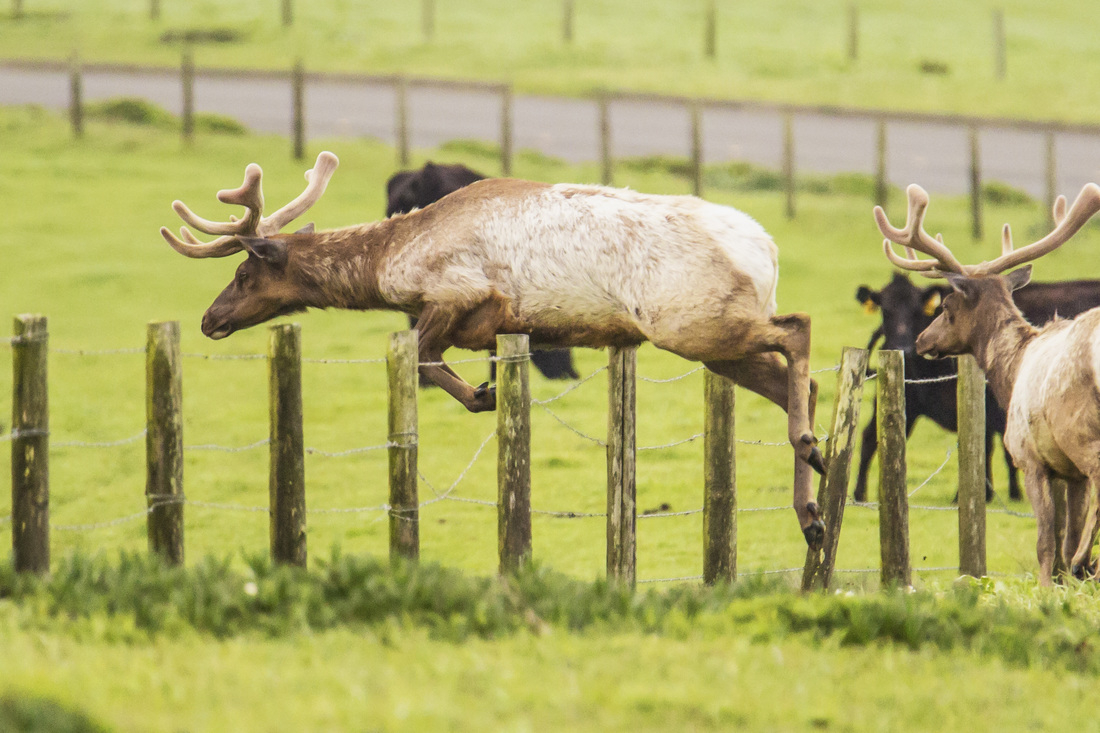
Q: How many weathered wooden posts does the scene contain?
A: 10